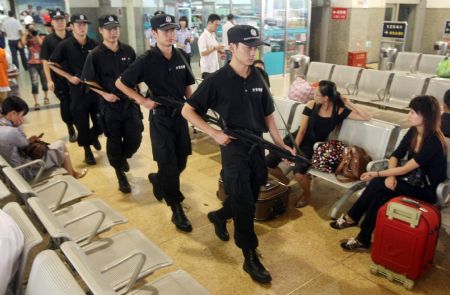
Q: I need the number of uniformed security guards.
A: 5